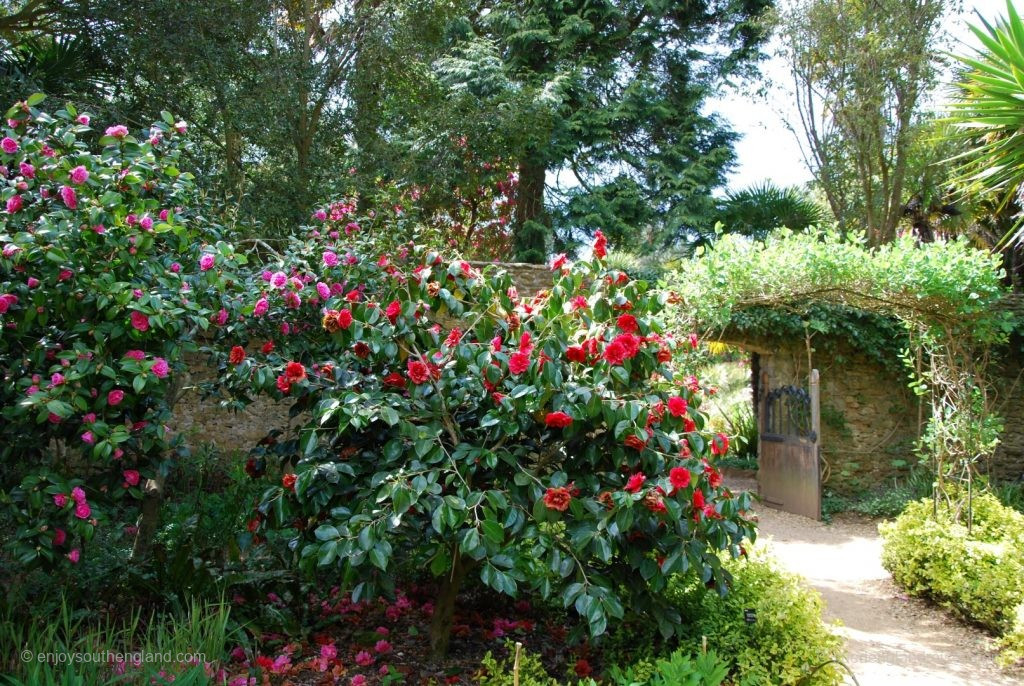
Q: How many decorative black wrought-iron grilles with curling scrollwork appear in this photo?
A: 1